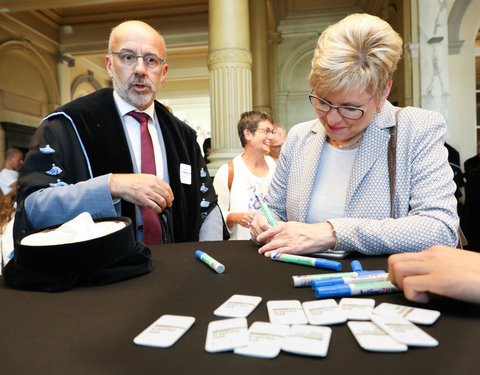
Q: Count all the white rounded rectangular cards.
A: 11